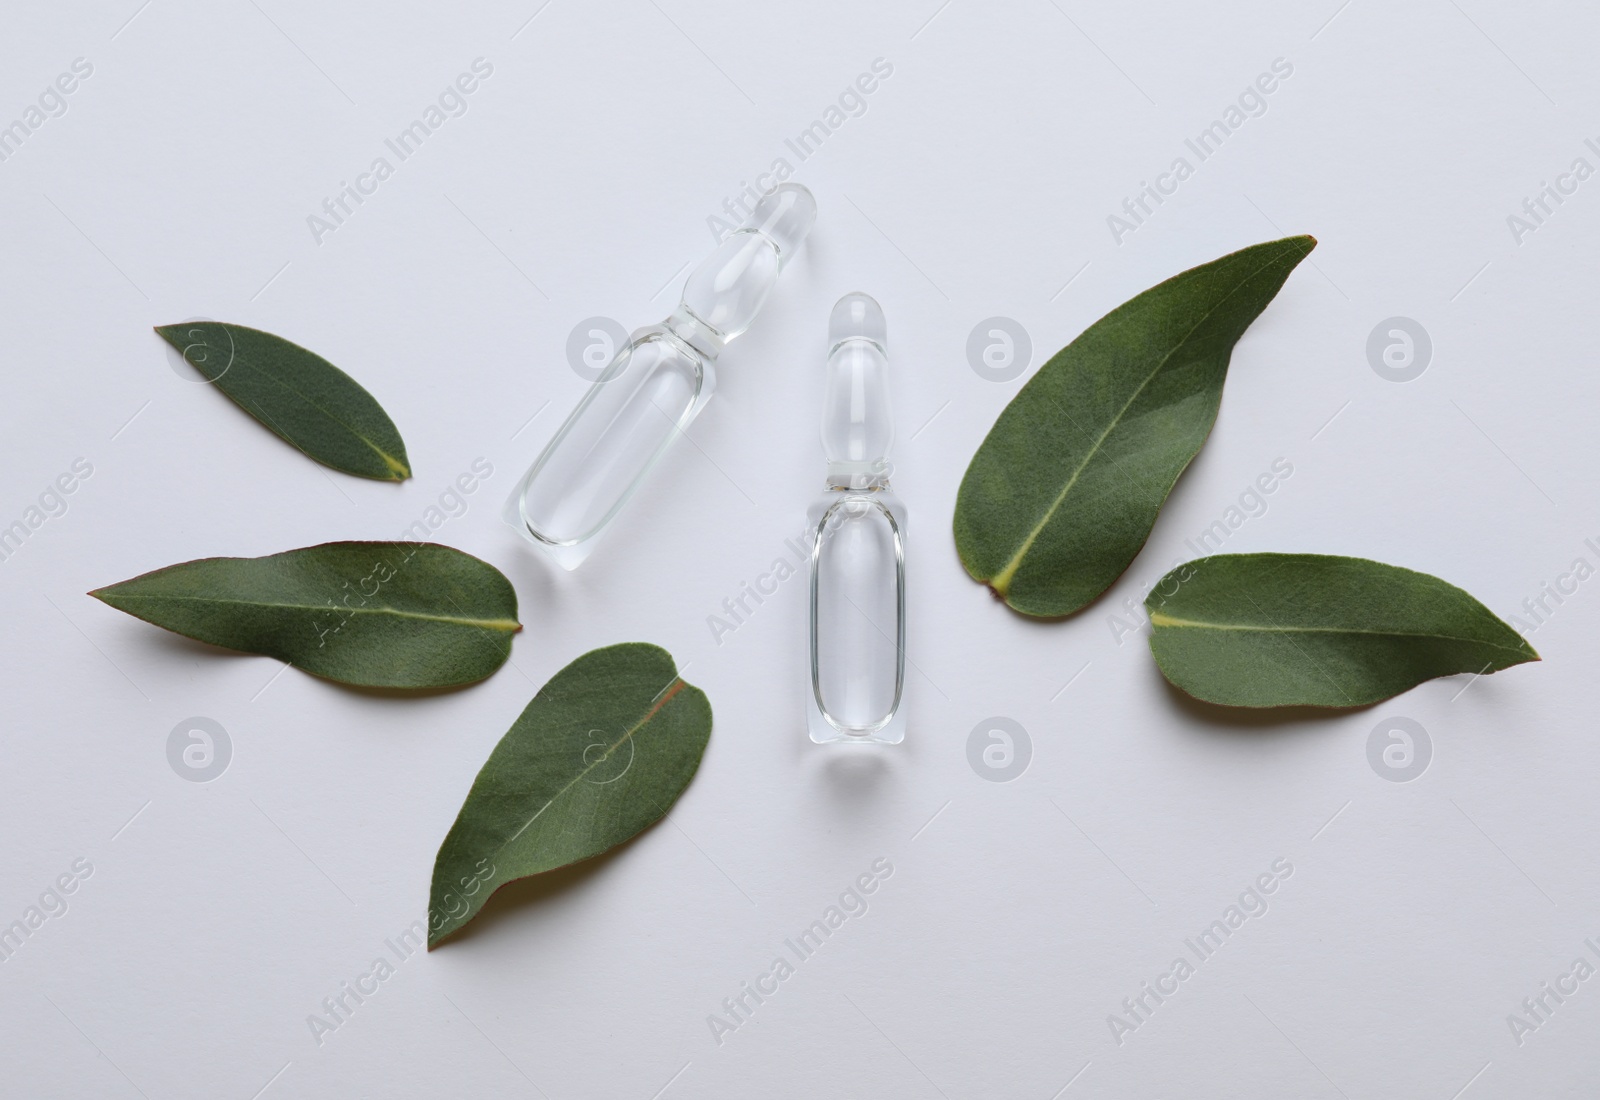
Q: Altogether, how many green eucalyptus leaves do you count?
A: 5